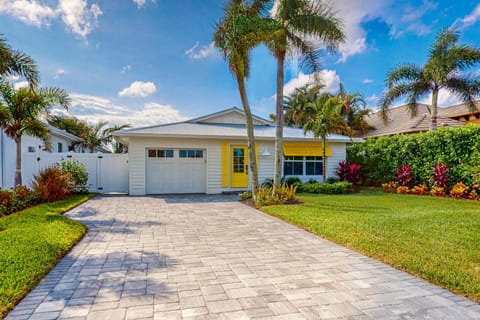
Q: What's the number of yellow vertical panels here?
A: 2